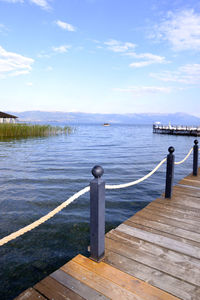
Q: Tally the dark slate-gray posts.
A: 3